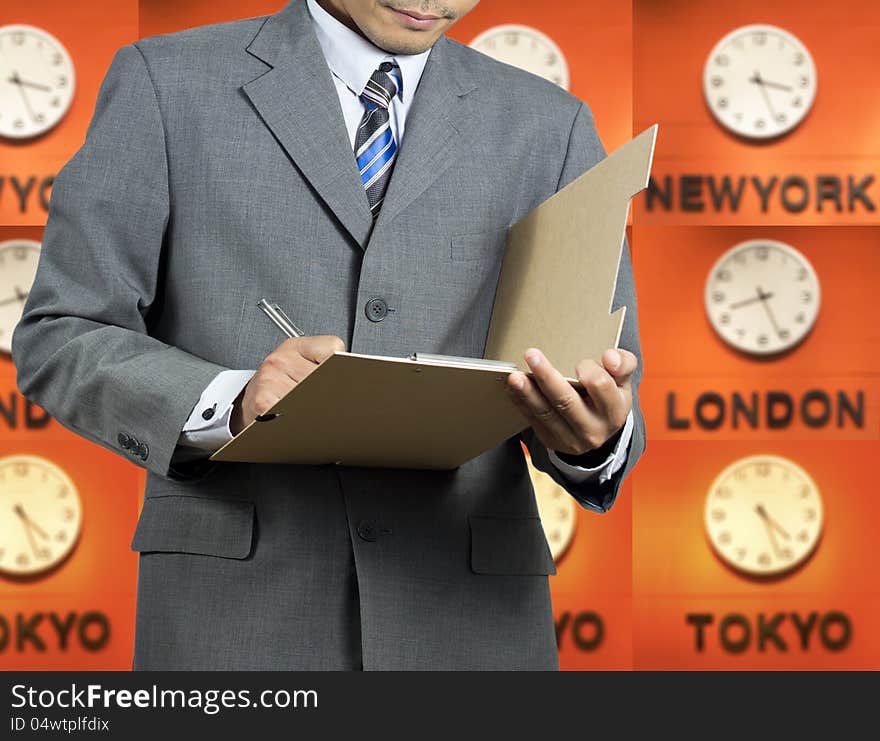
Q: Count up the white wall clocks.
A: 8